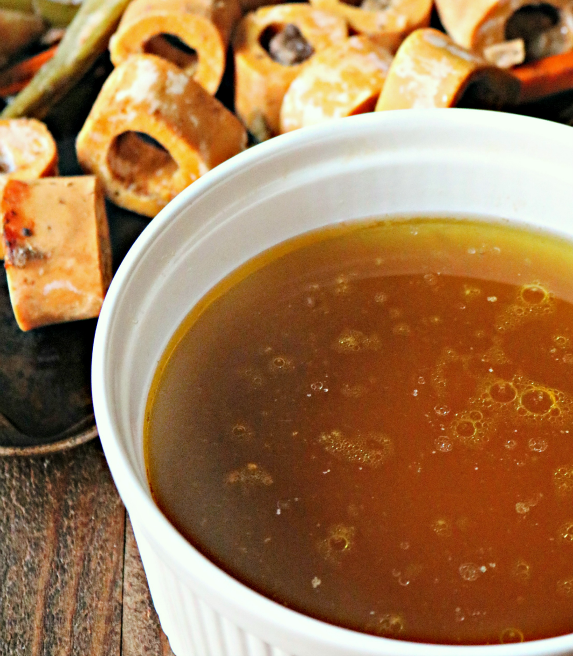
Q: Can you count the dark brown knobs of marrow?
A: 1